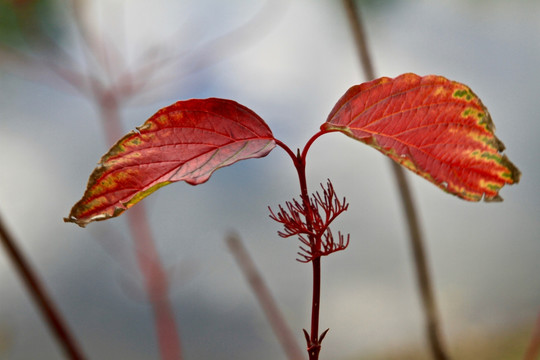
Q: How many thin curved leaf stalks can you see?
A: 2